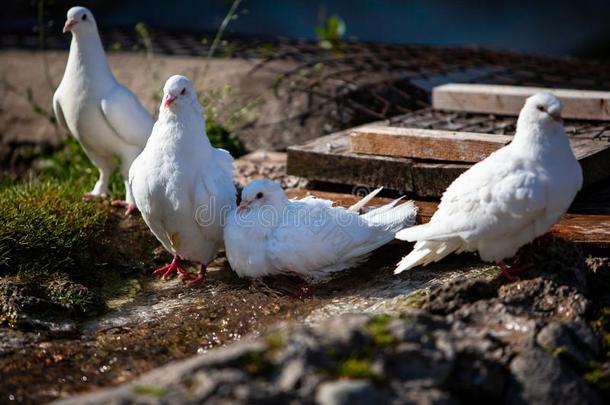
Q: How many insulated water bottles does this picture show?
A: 0